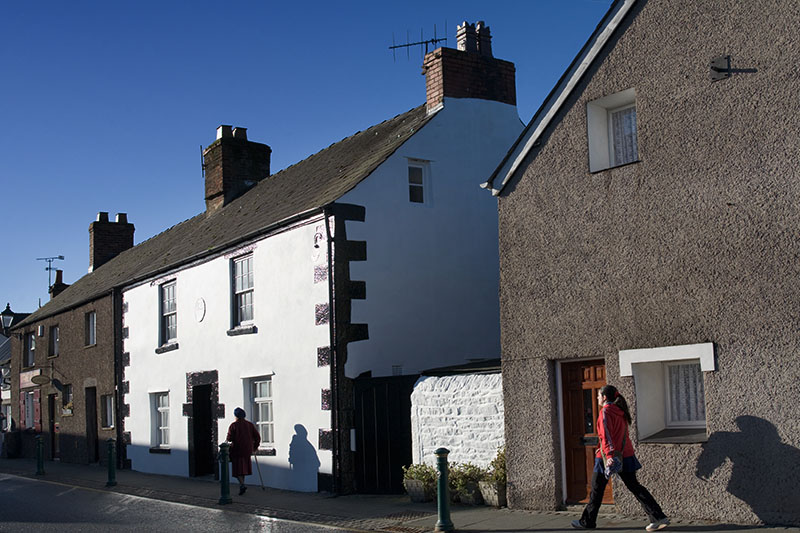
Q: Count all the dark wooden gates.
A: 1